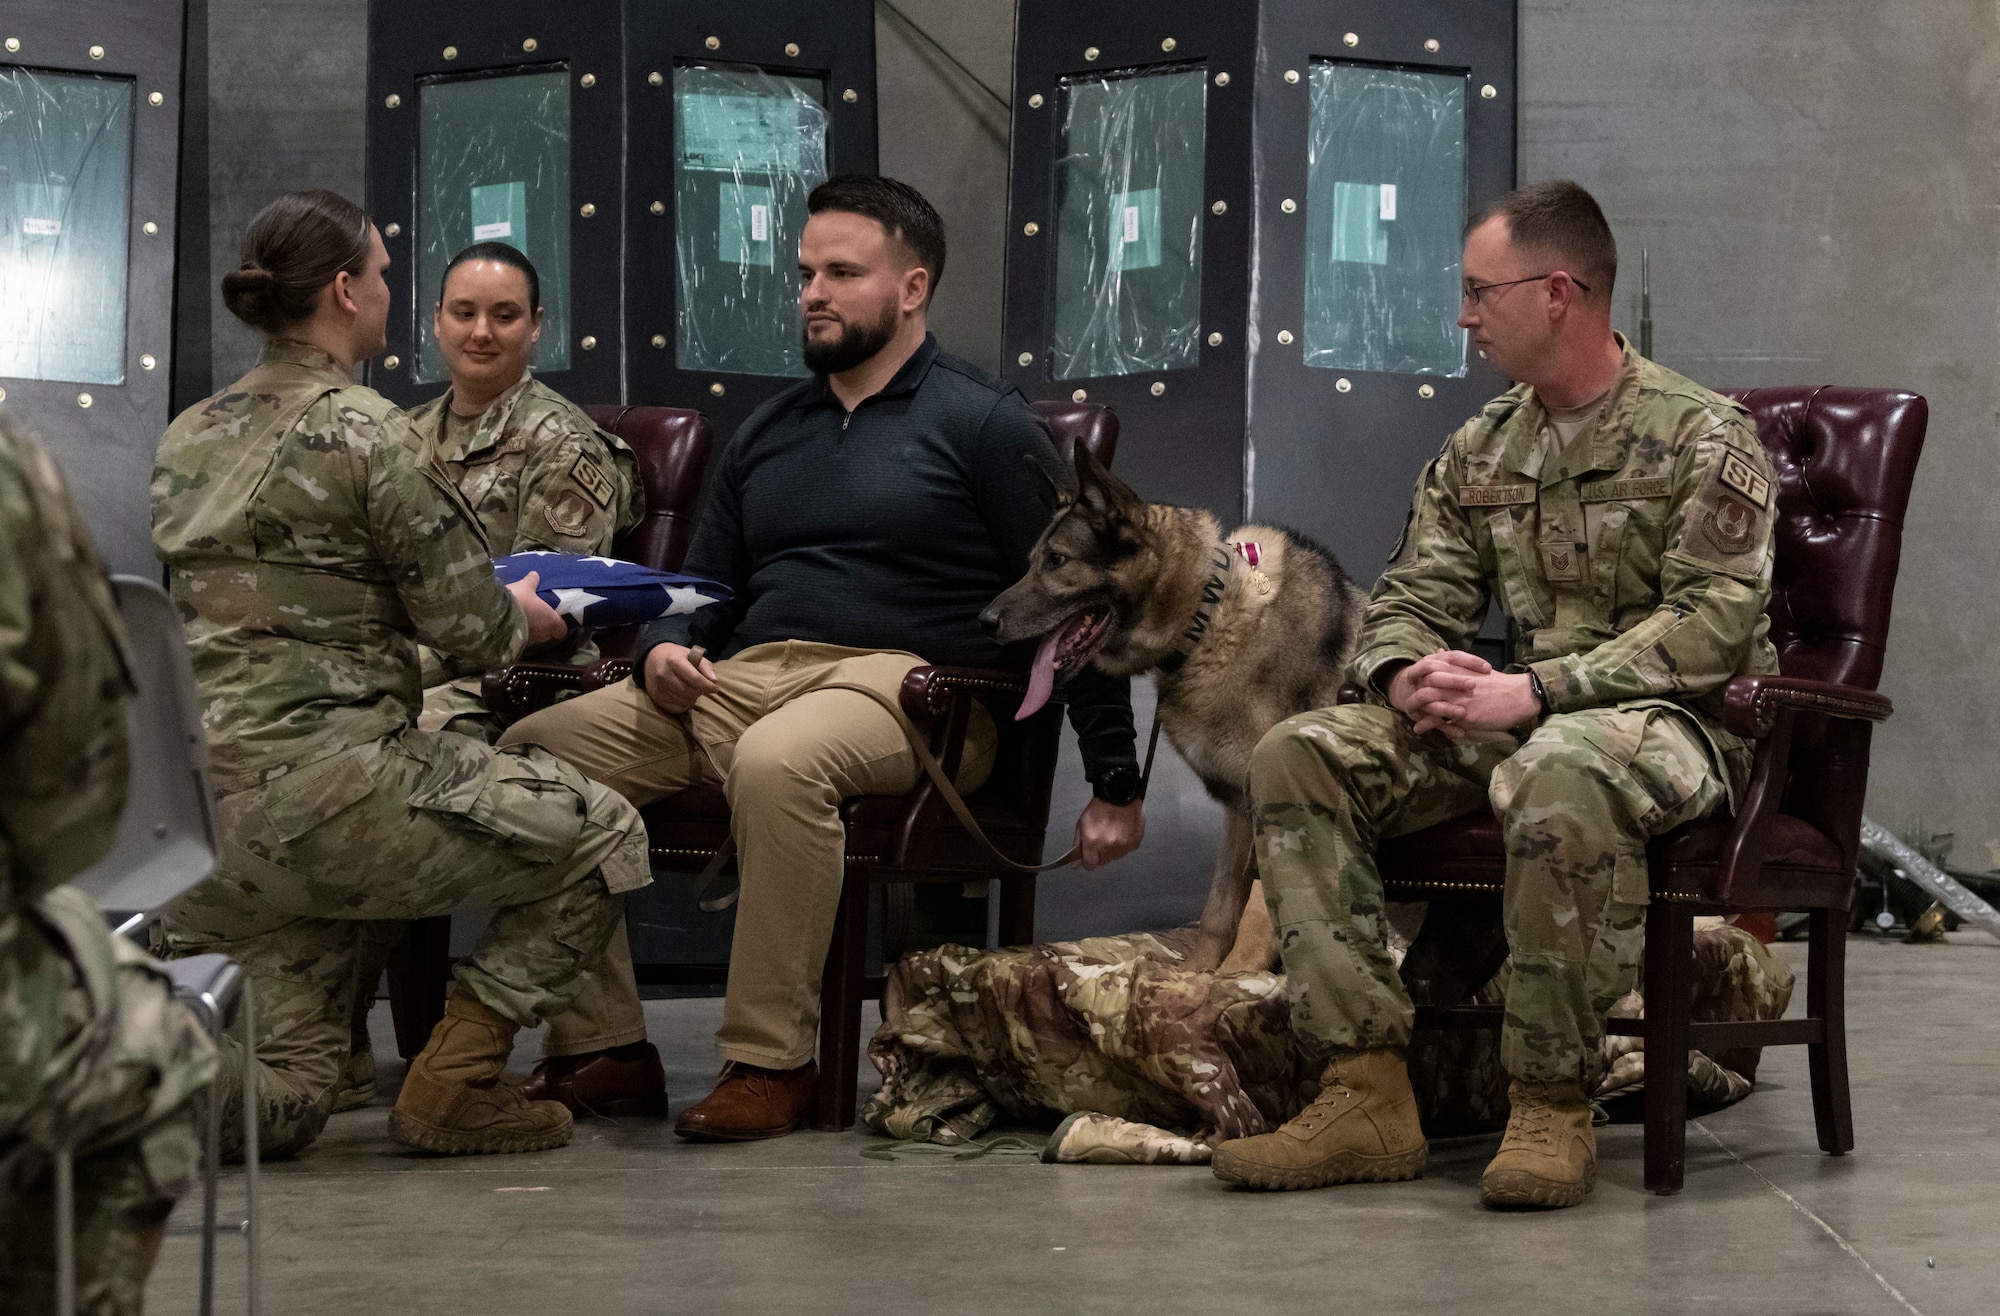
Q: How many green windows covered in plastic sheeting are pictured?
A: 5